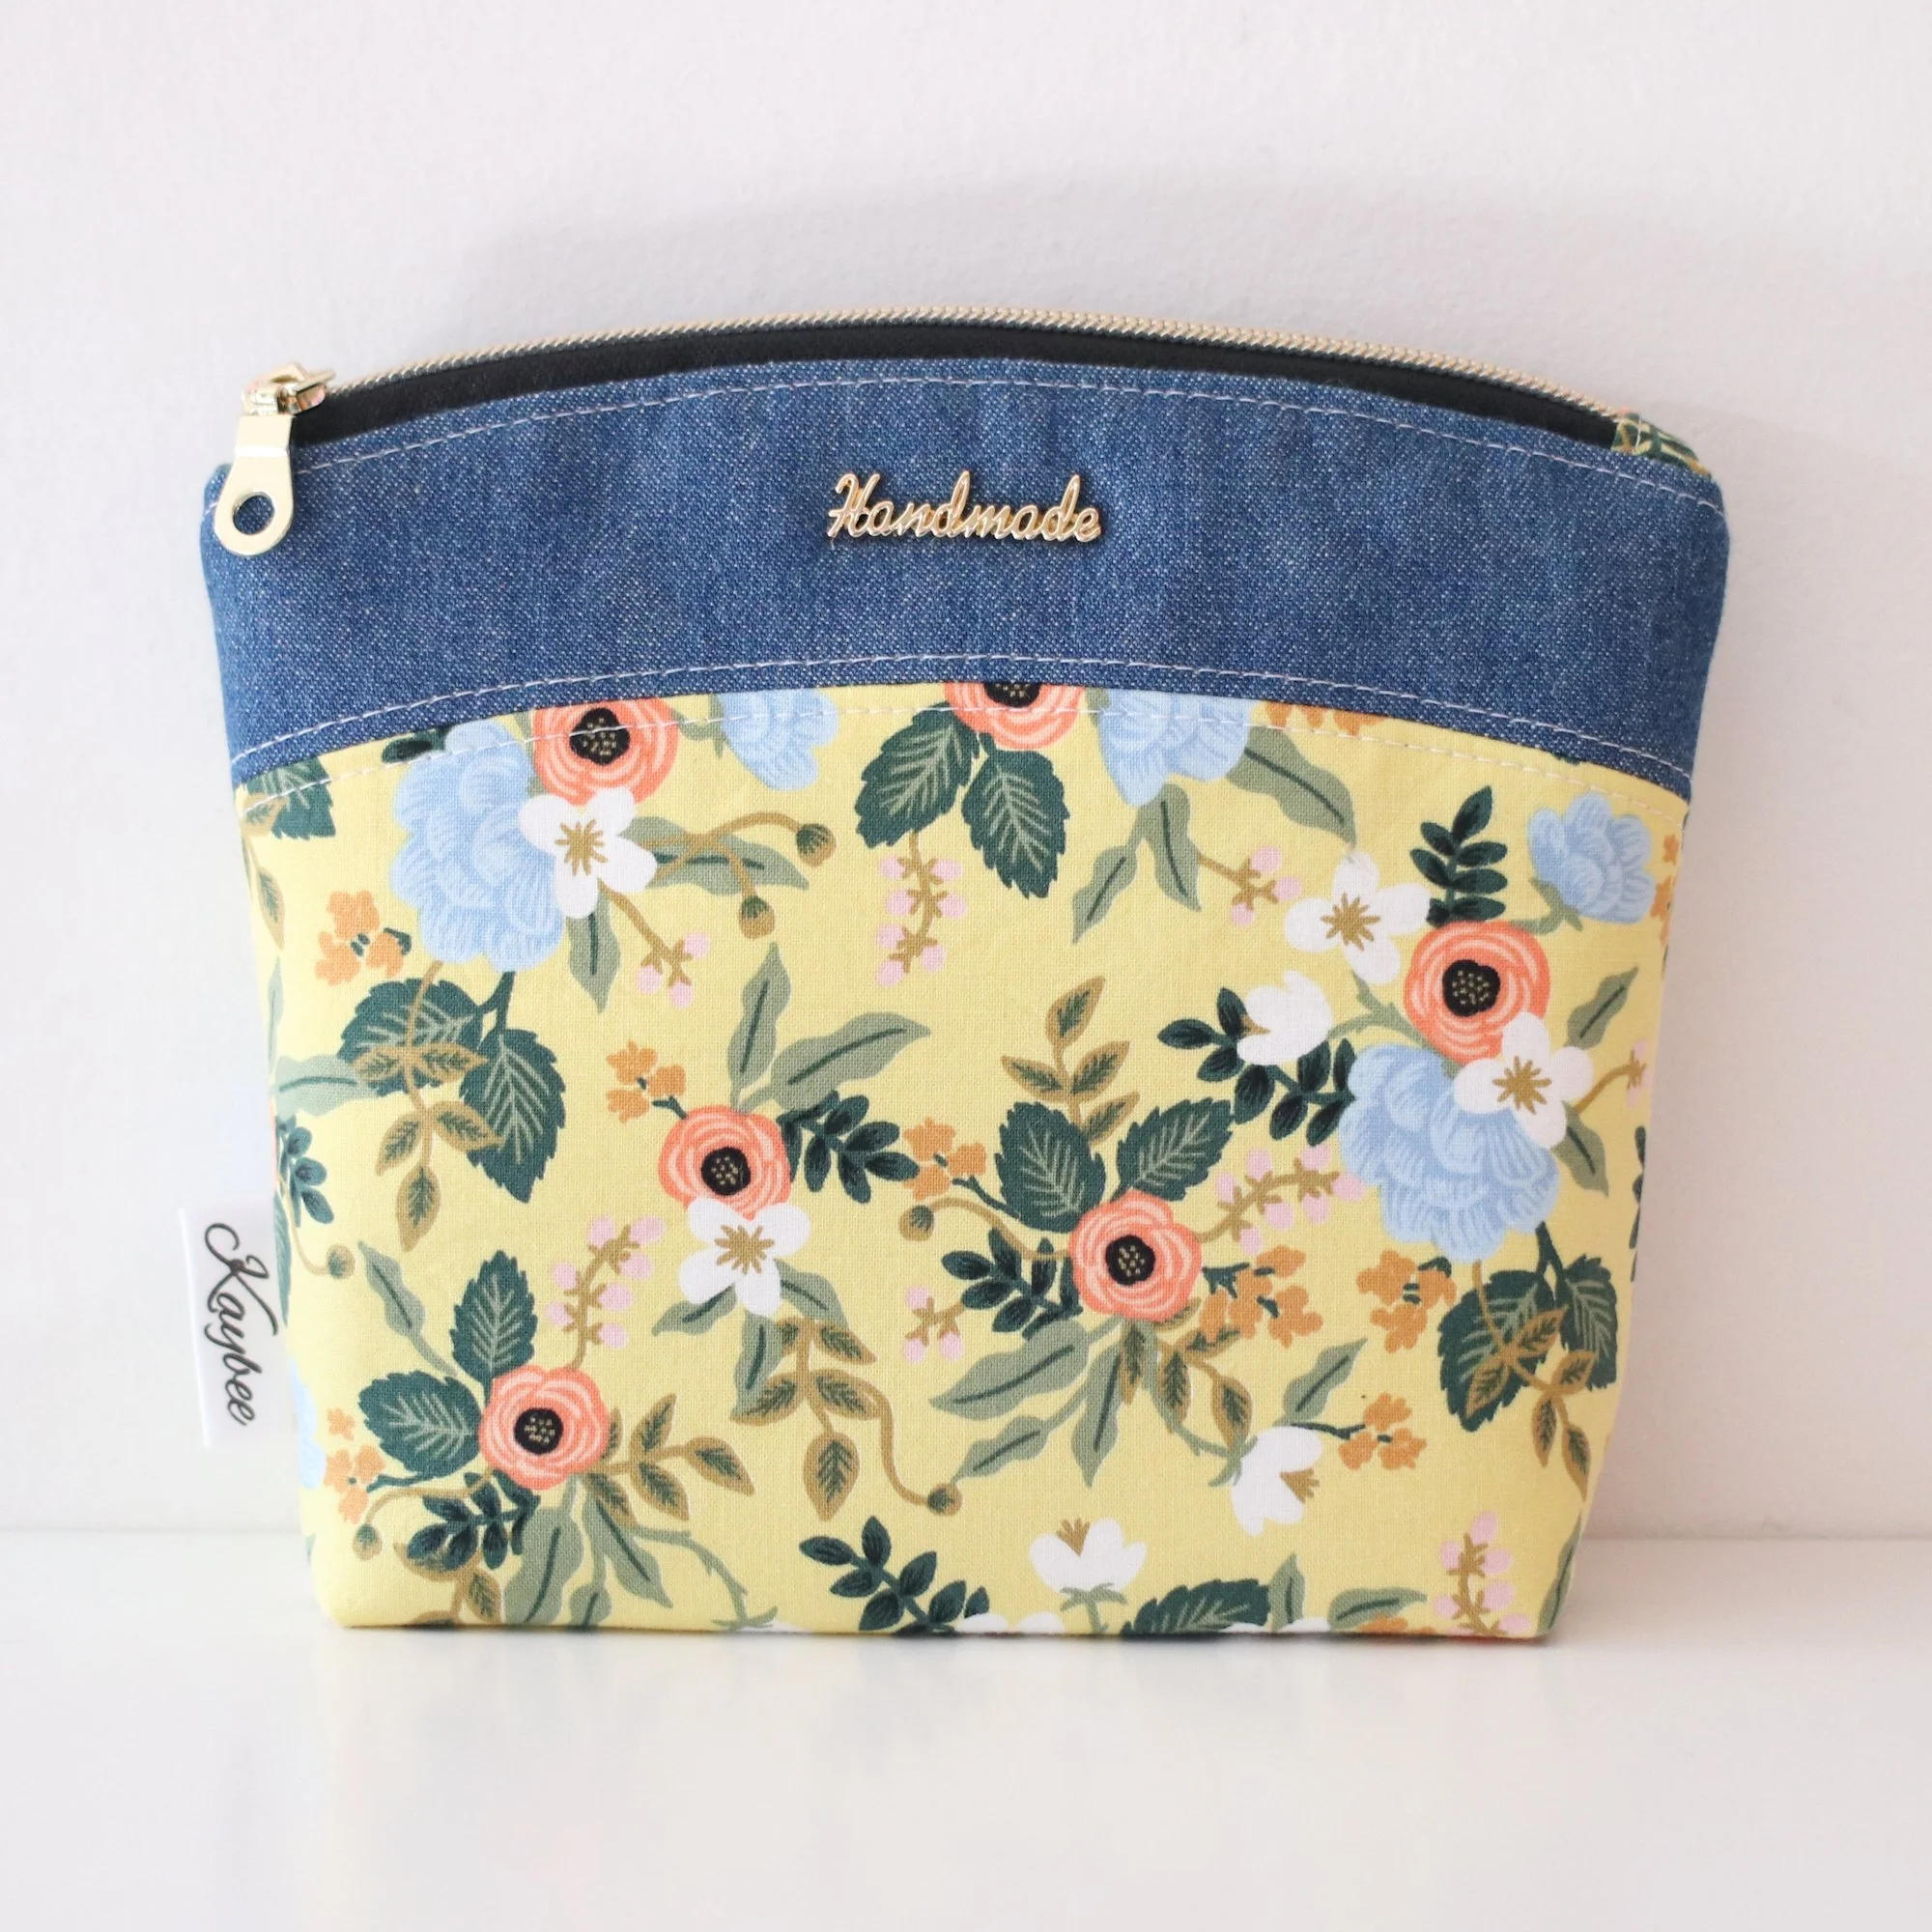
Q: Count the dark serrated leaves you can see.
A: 12